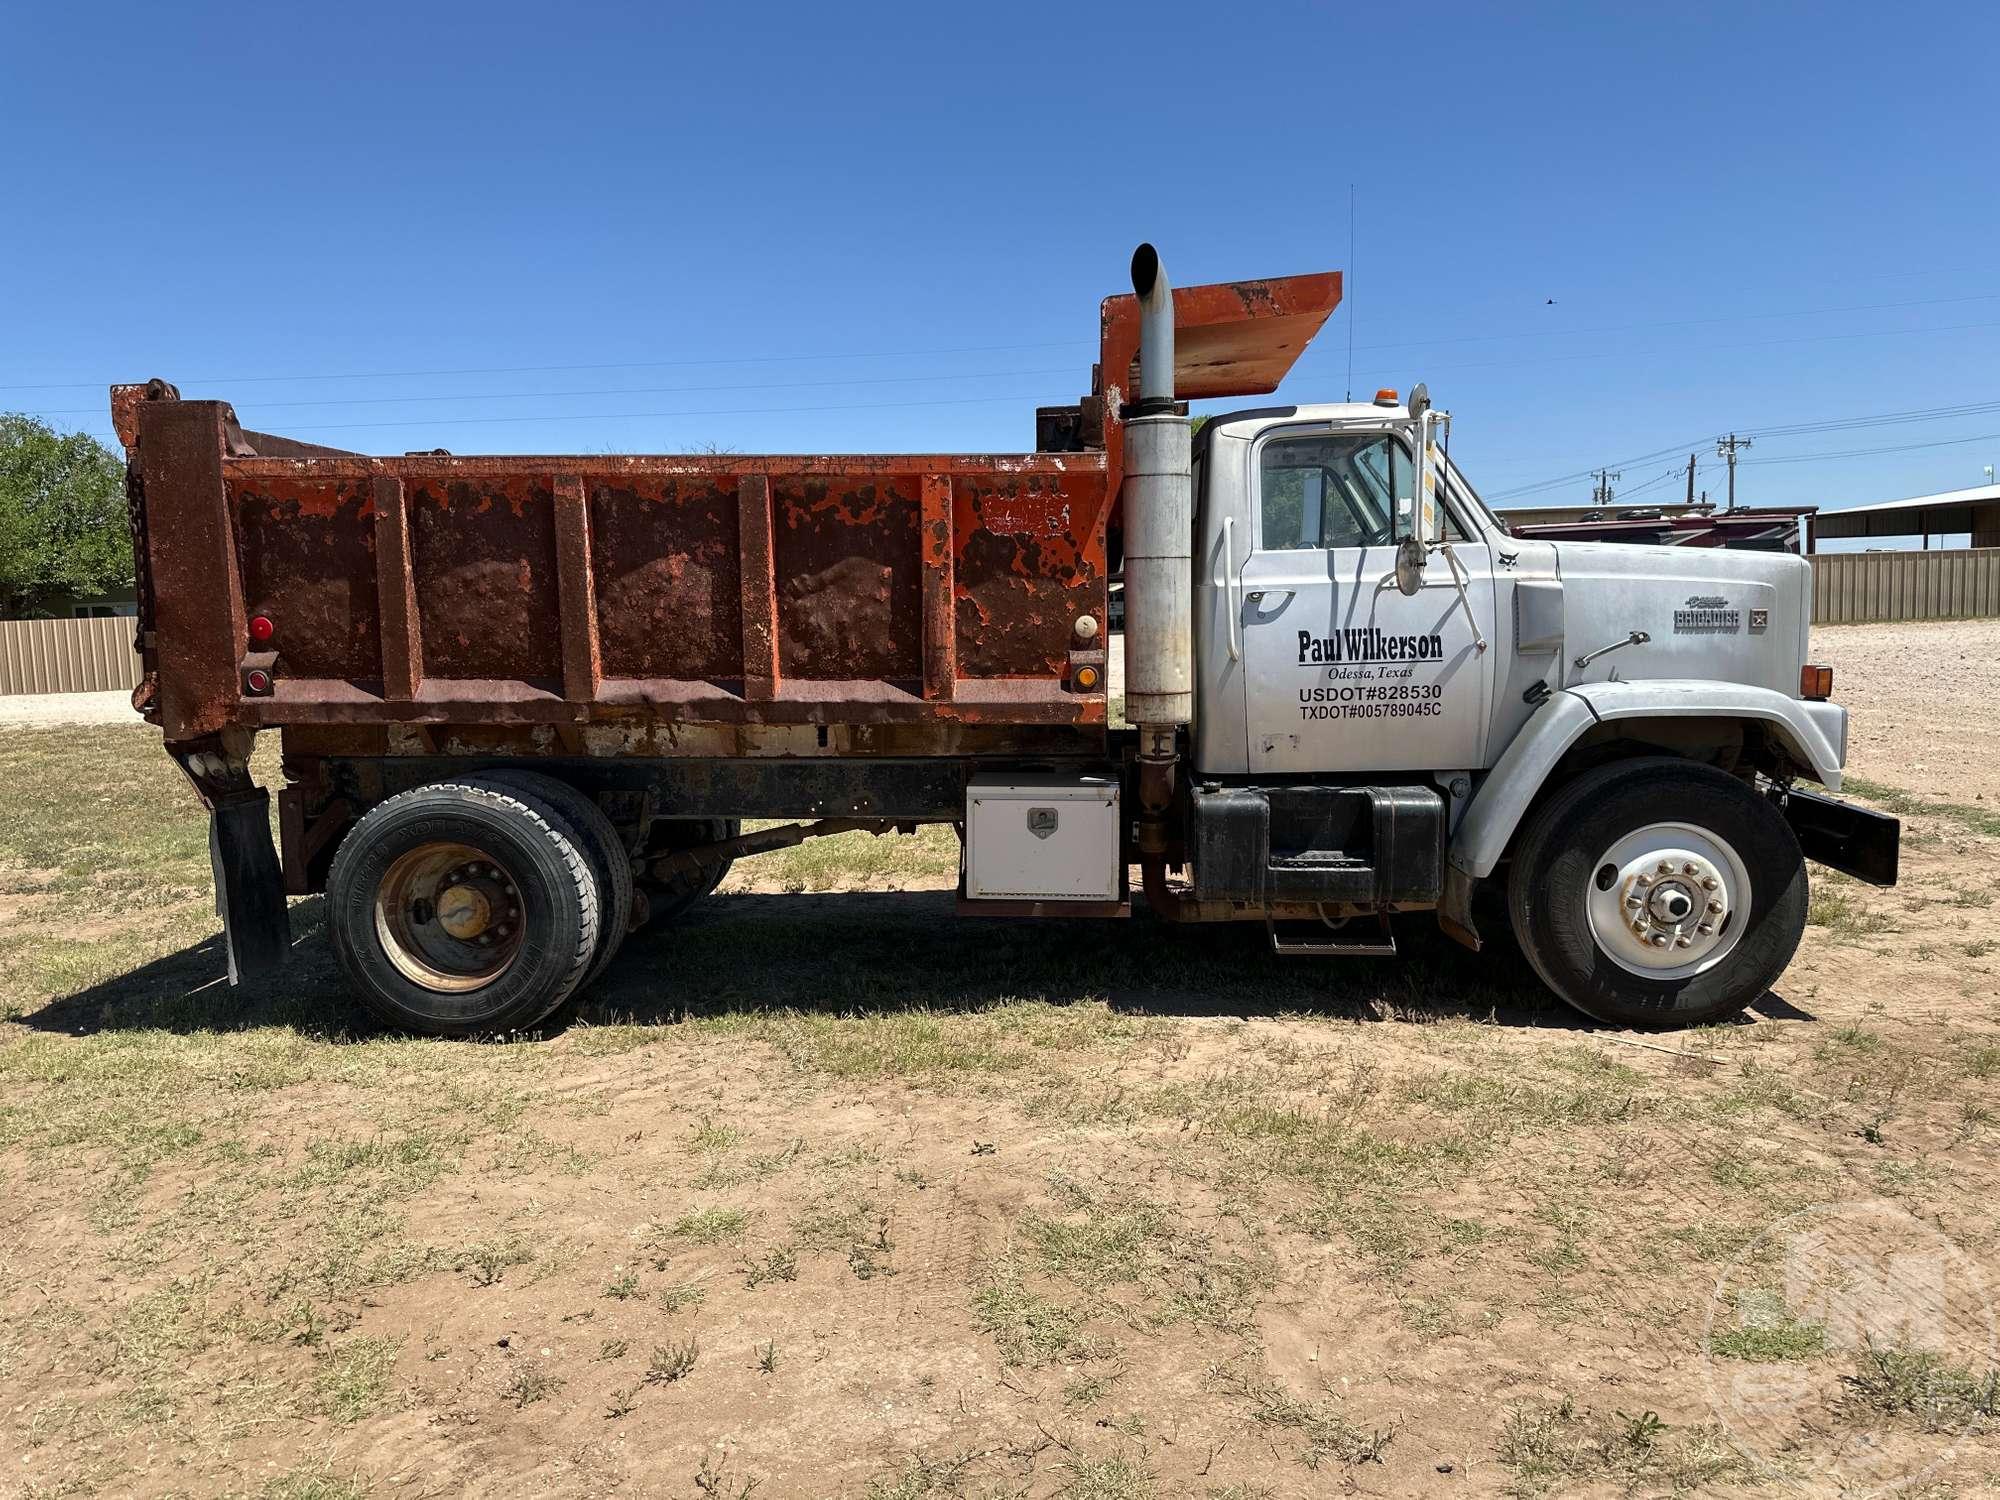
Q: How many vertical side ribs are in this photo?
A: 4